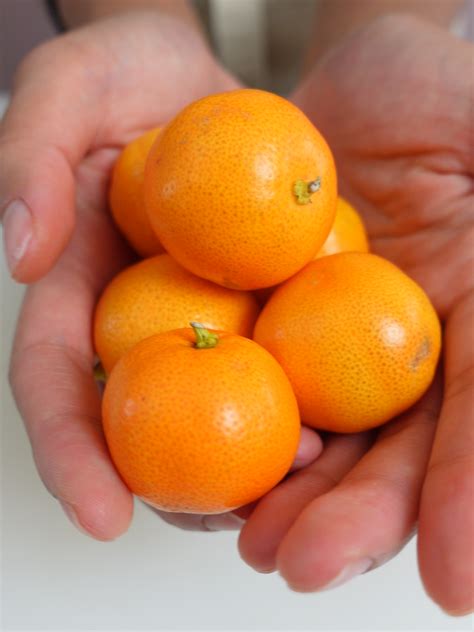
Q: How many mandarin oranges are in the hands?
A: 6